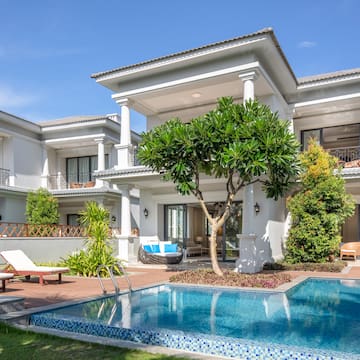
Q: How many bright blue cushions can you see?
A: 3